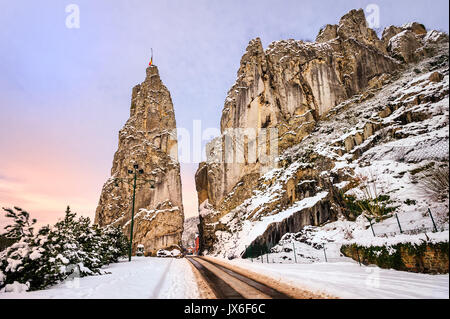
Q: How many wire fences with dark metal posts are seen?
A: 2